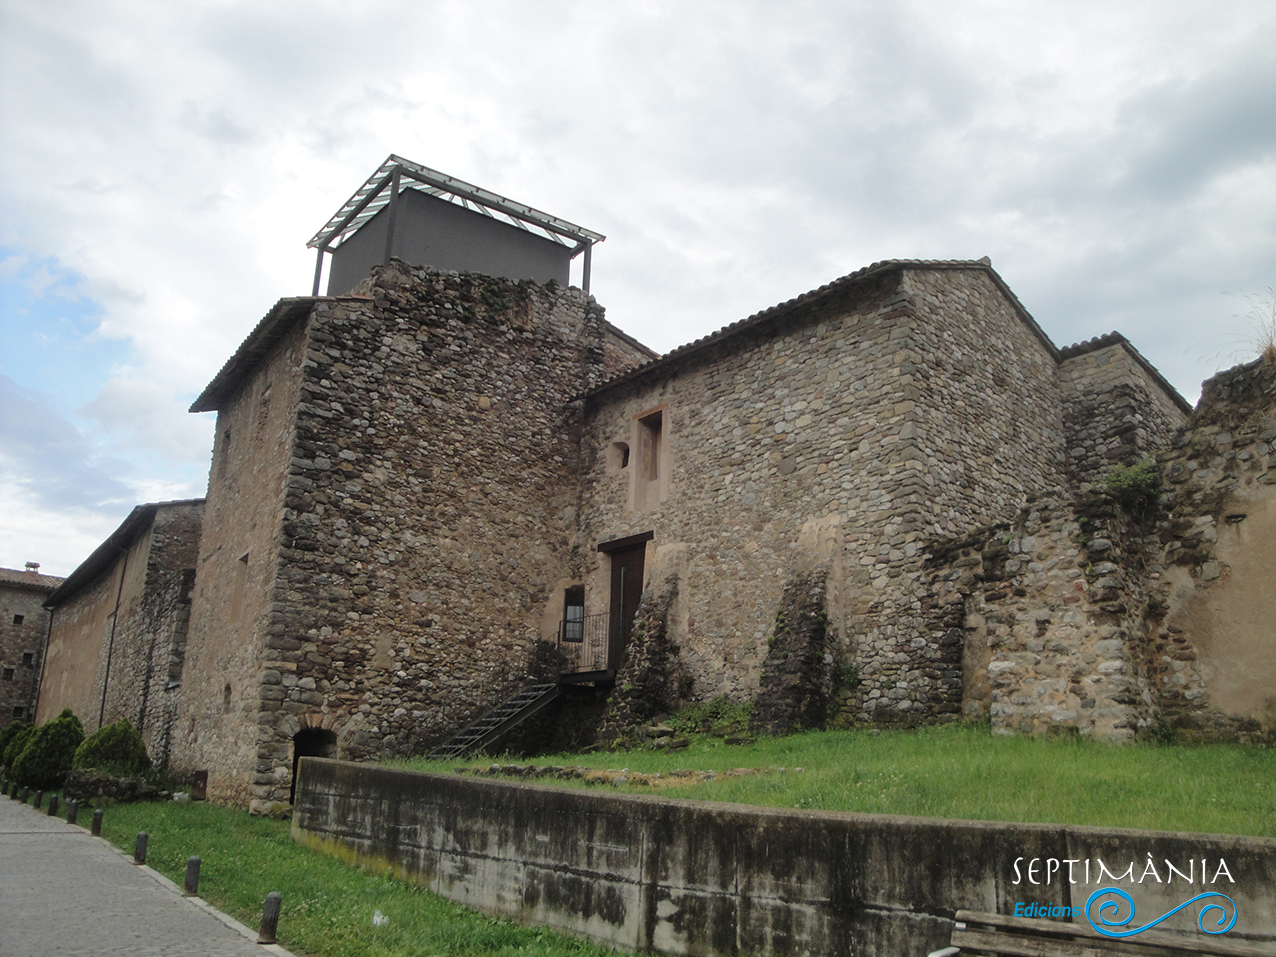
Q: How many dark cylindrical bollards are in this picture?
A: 10